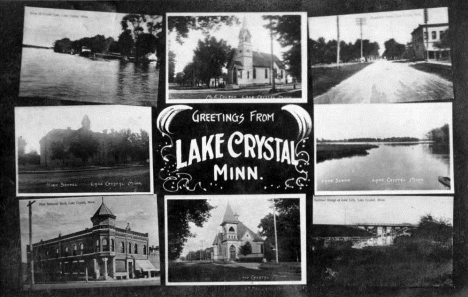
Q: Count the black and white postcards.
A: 8